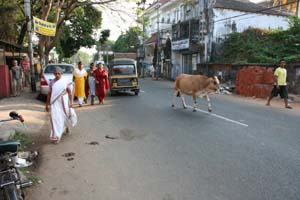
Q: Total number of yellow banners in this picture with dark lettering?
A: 1